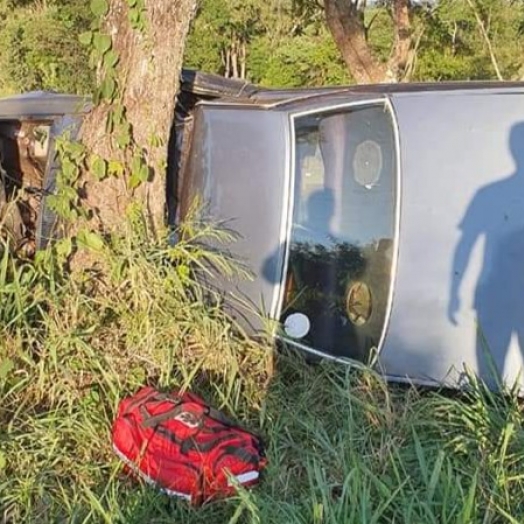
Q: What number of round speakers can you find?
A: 2